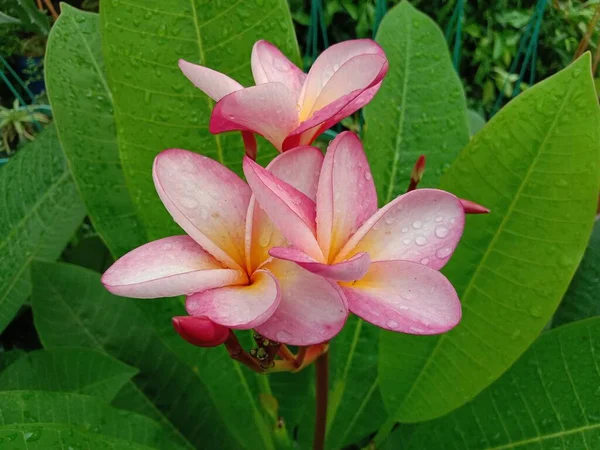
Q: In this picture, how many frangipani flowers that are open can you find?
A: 3